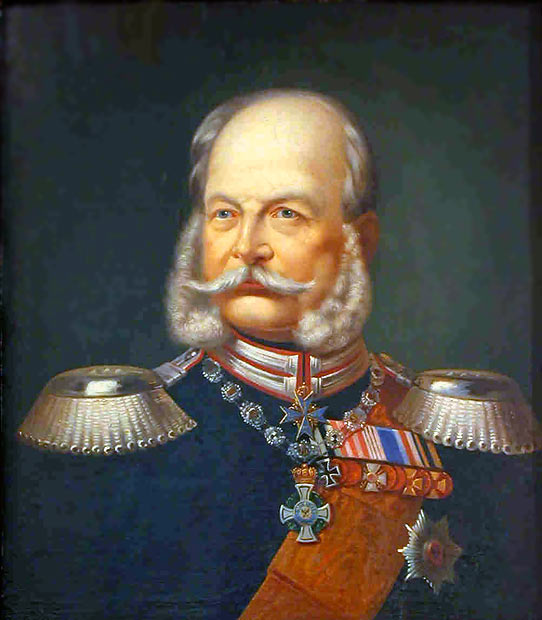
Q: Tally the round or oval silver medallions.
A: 9